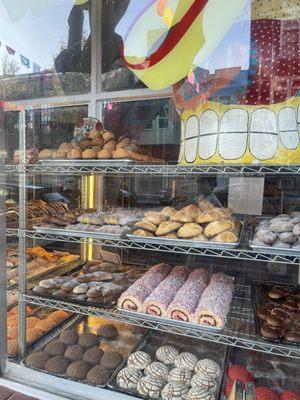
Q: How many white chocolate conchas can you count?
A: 11